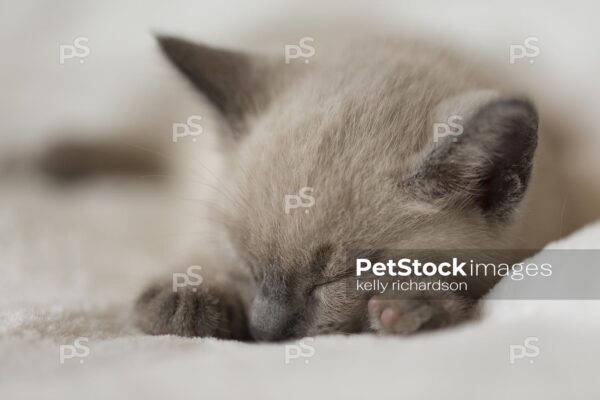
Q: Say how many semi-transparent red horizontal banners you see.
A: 0